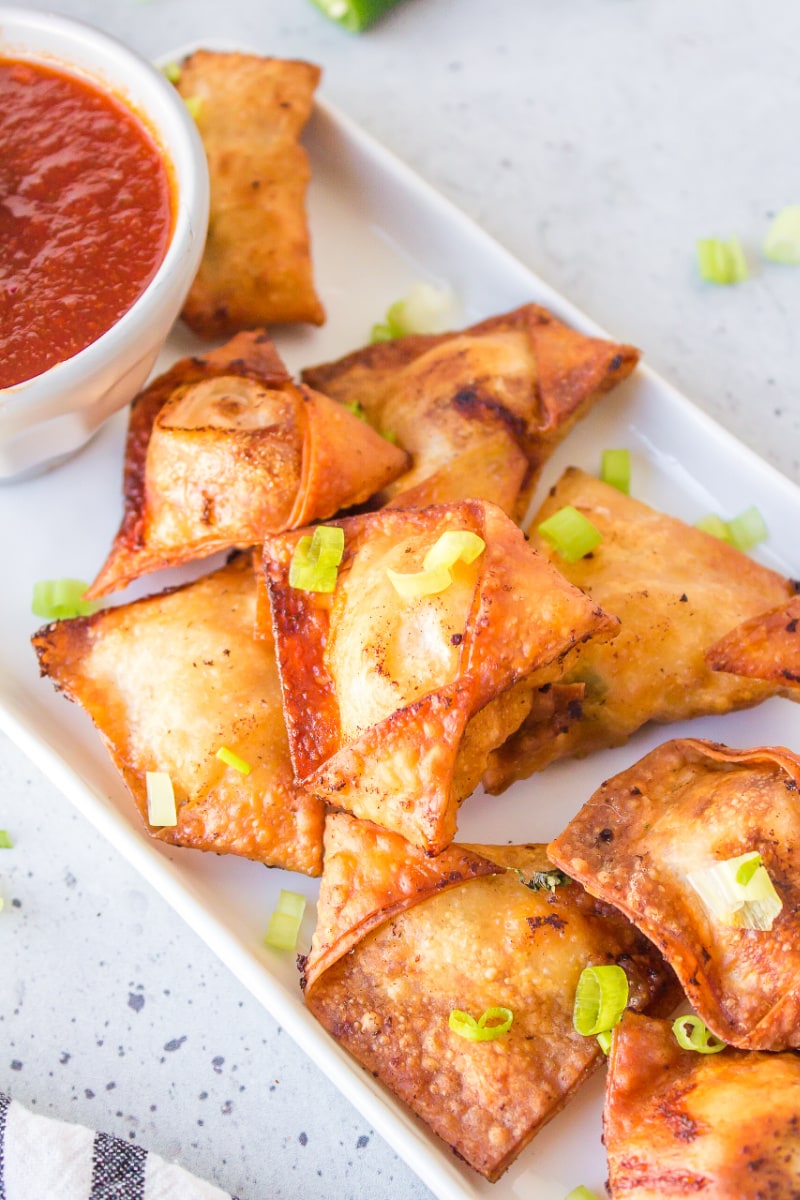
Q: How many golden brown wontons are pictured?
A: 10